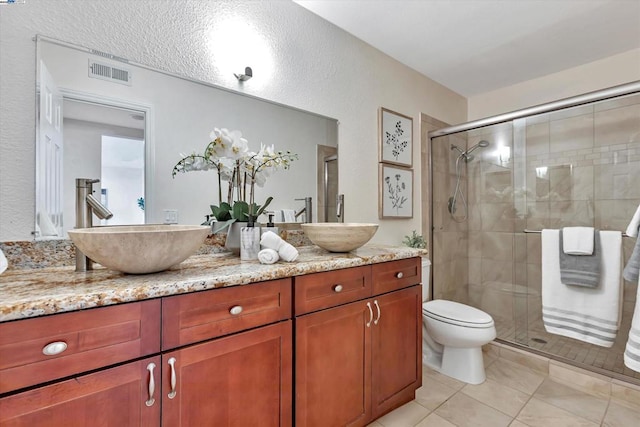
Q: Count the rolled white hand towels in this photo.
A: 2